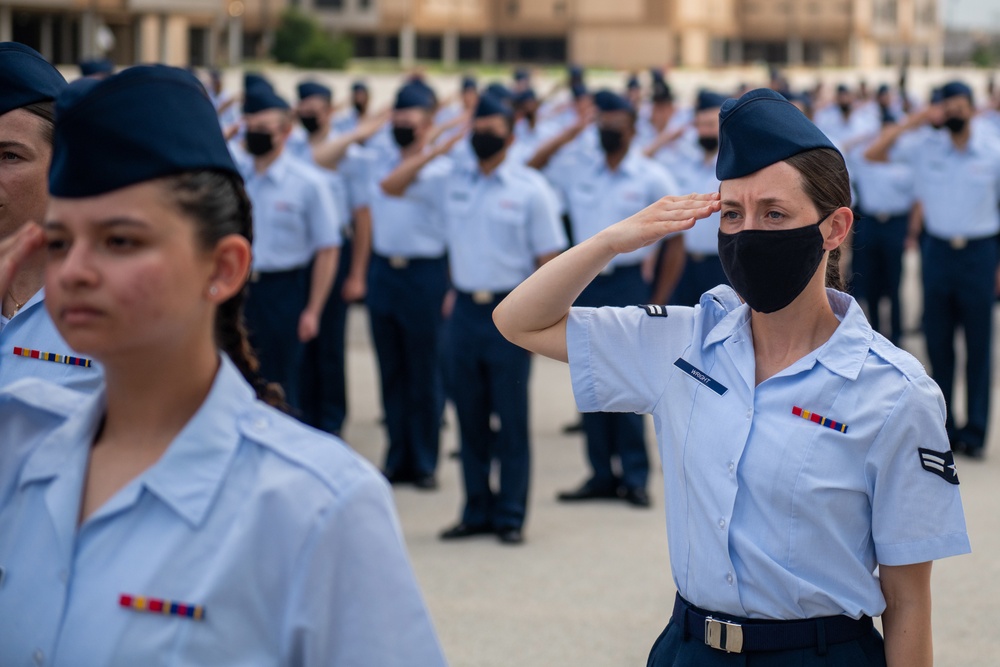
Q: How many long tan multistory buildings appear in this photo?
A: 1